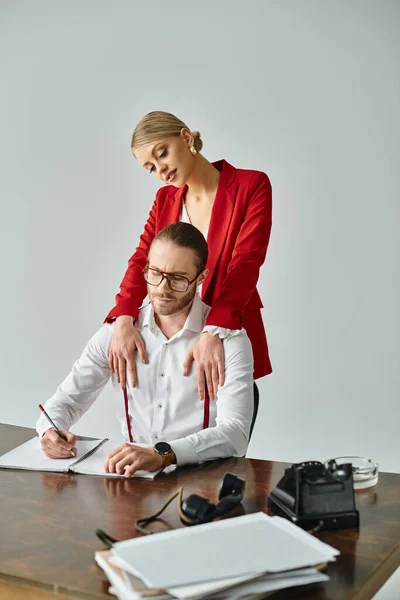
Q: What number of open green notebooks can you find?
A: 0